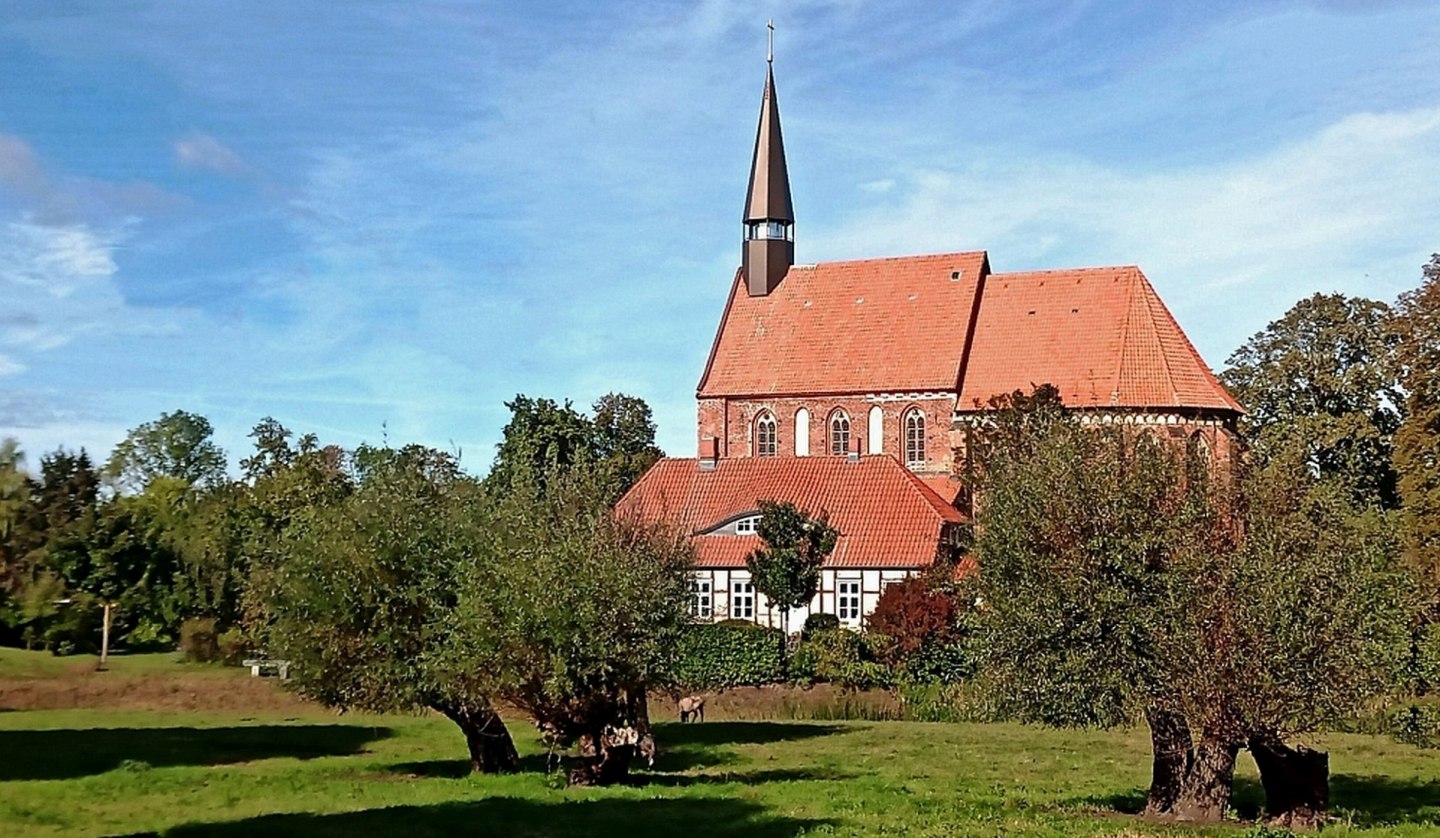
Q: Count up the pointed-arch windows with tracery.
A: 3